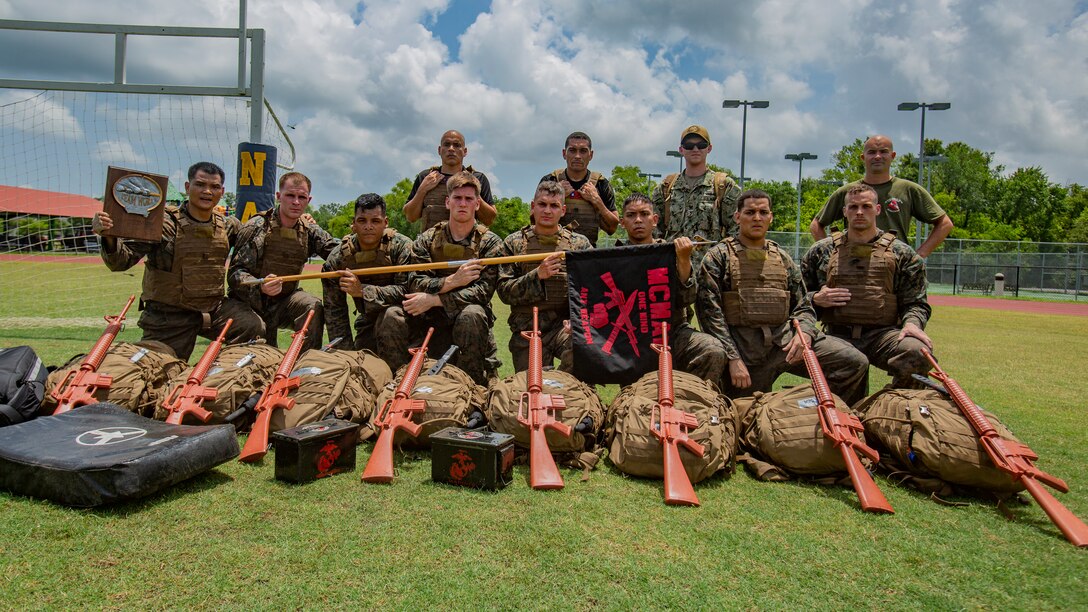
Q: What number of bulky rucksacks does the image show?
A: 8